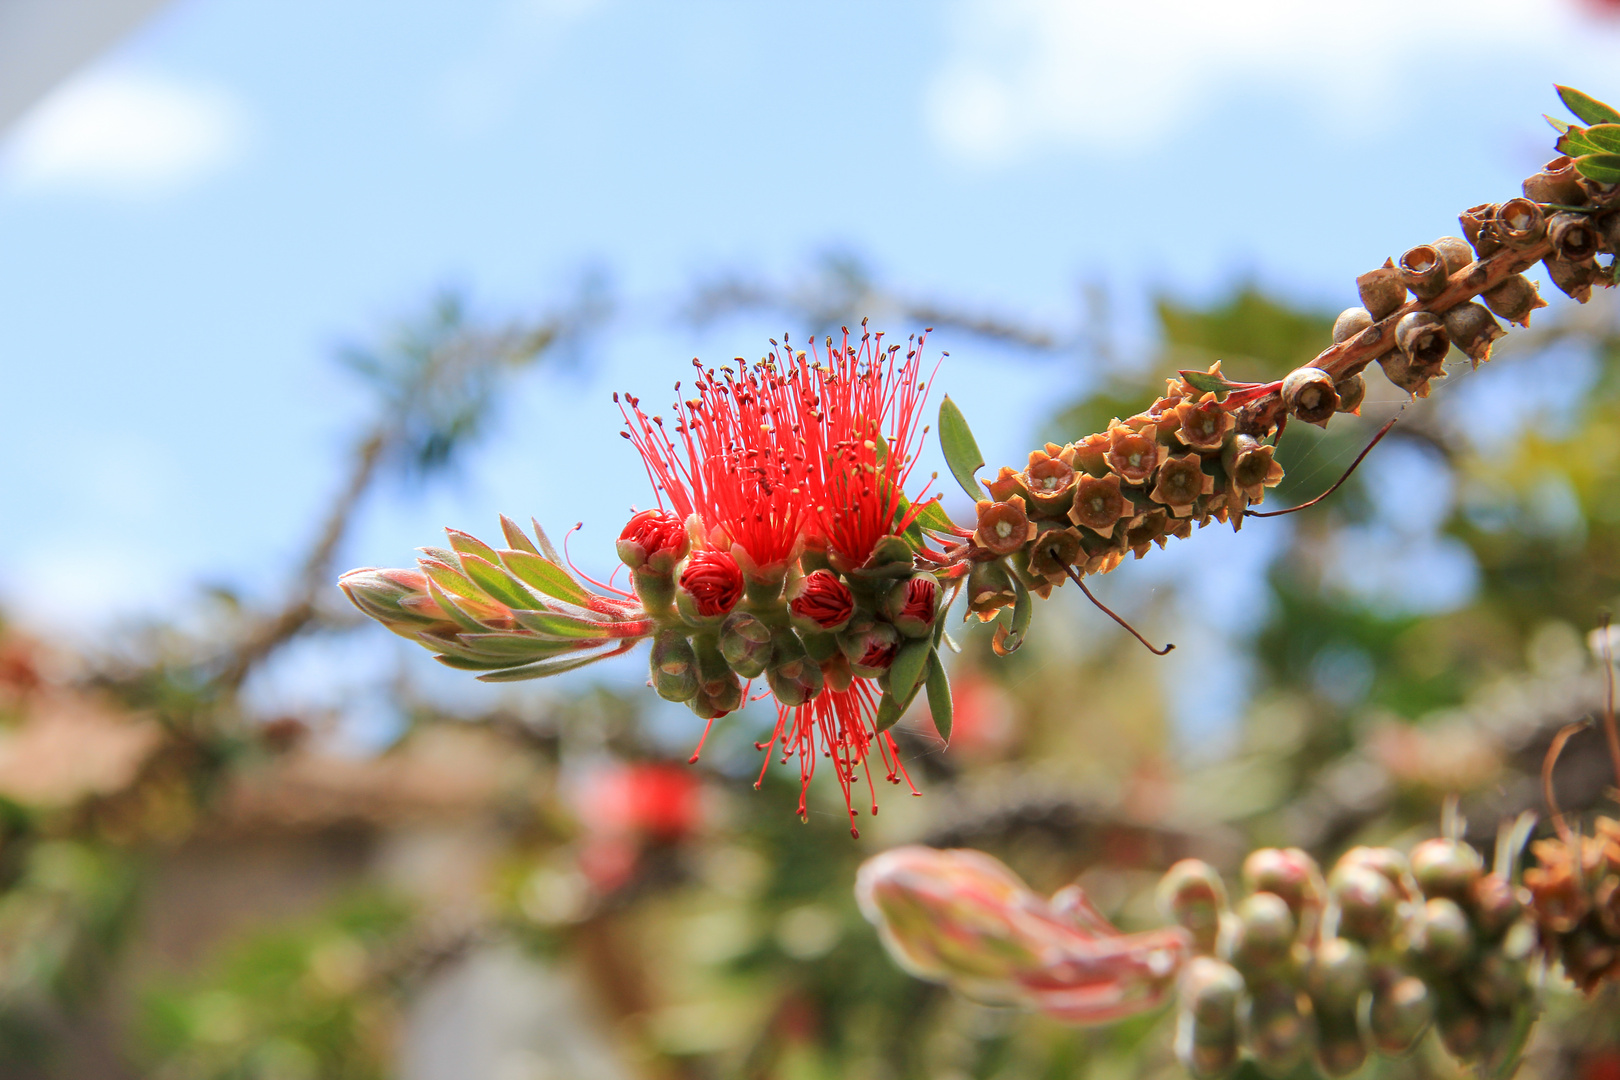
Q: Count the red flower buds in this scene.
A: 5